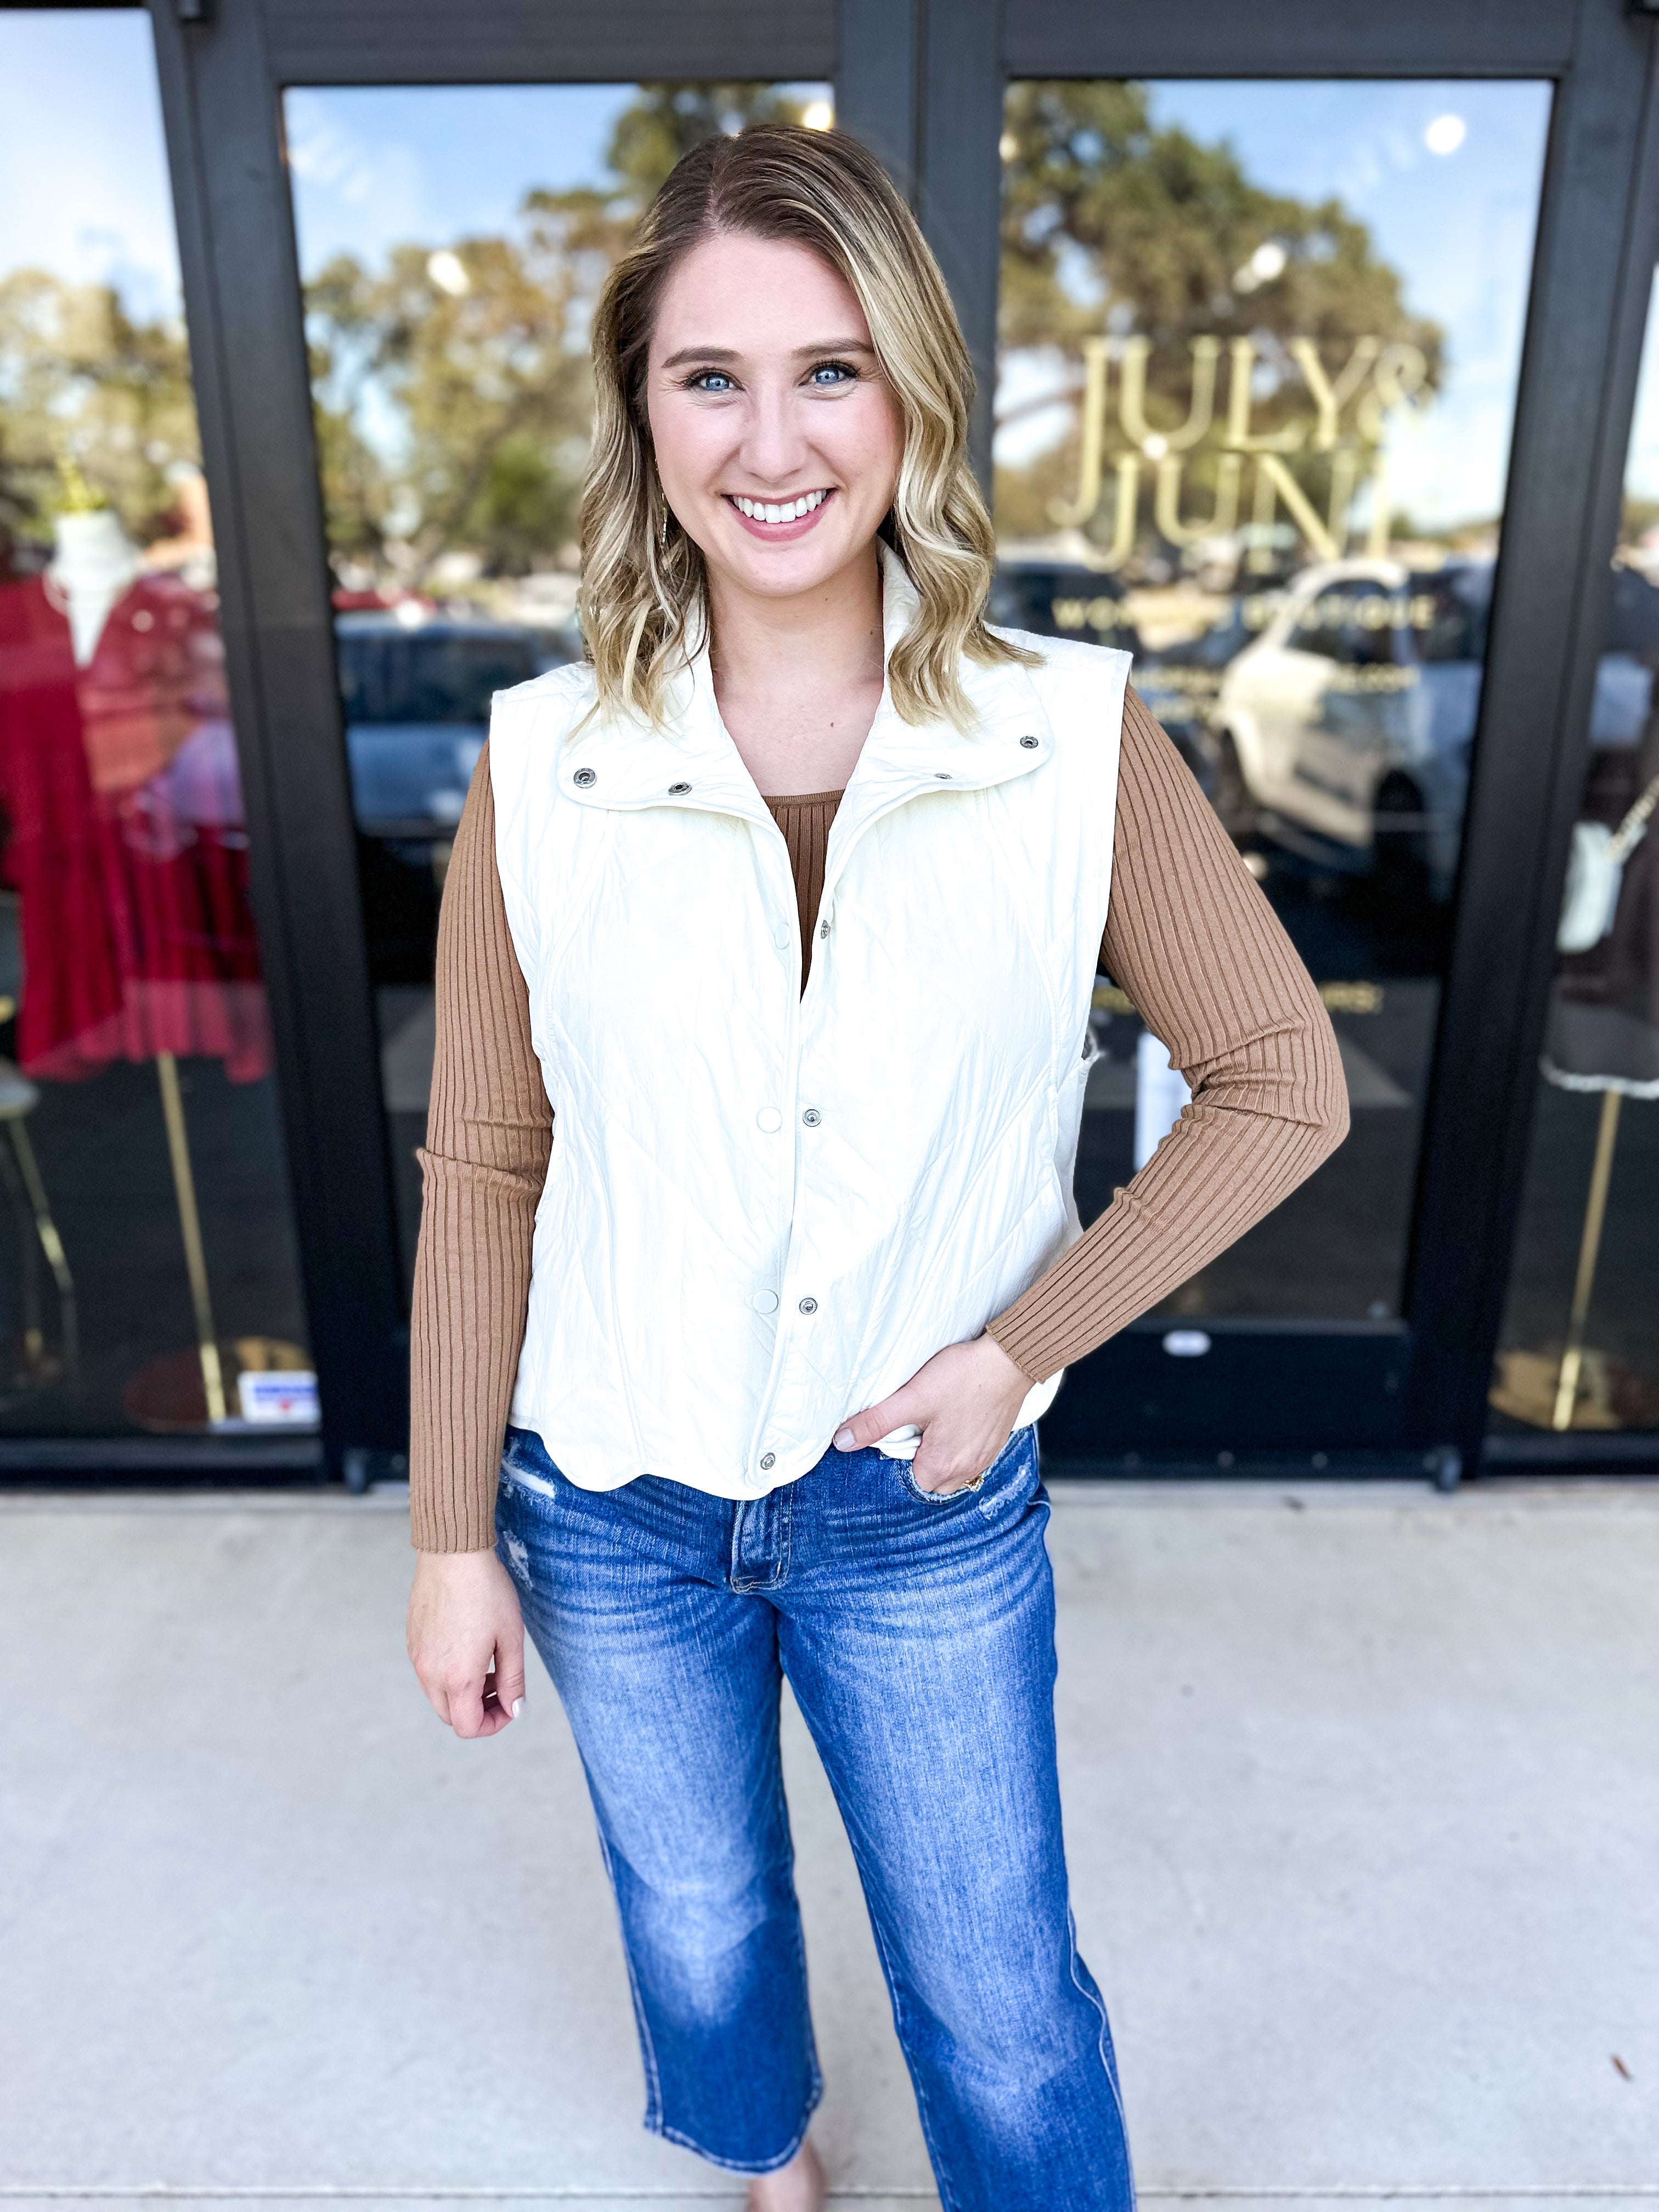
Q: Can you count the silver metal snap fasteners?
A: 8